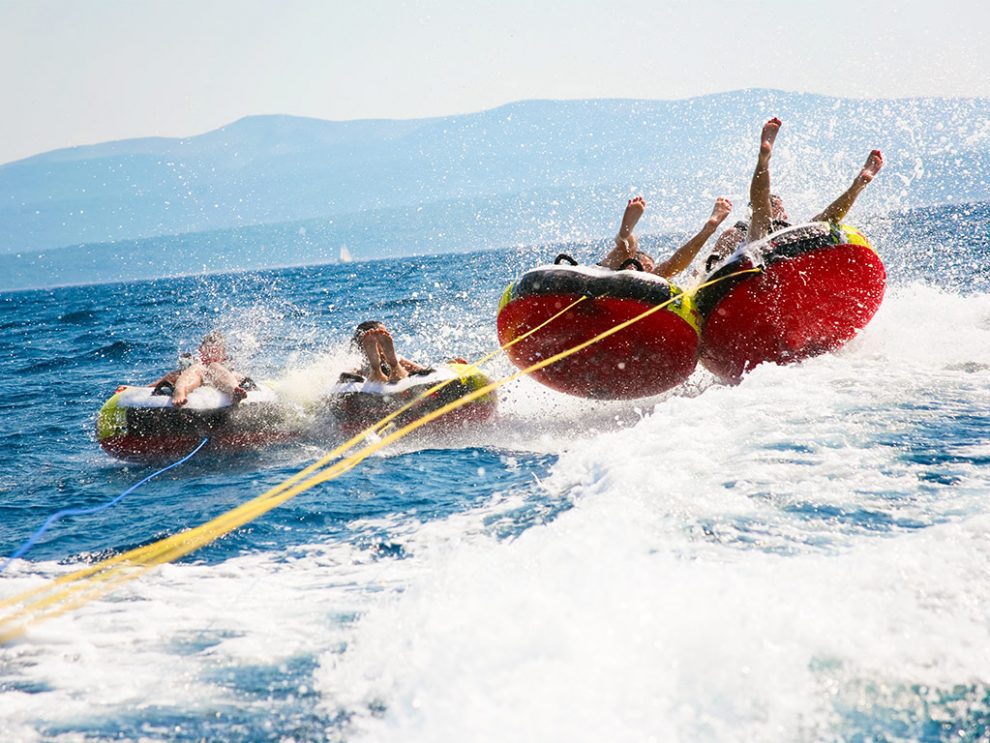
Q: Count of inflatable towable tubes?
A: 4